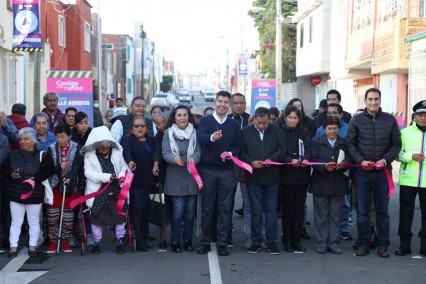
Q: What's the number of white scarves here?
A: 1